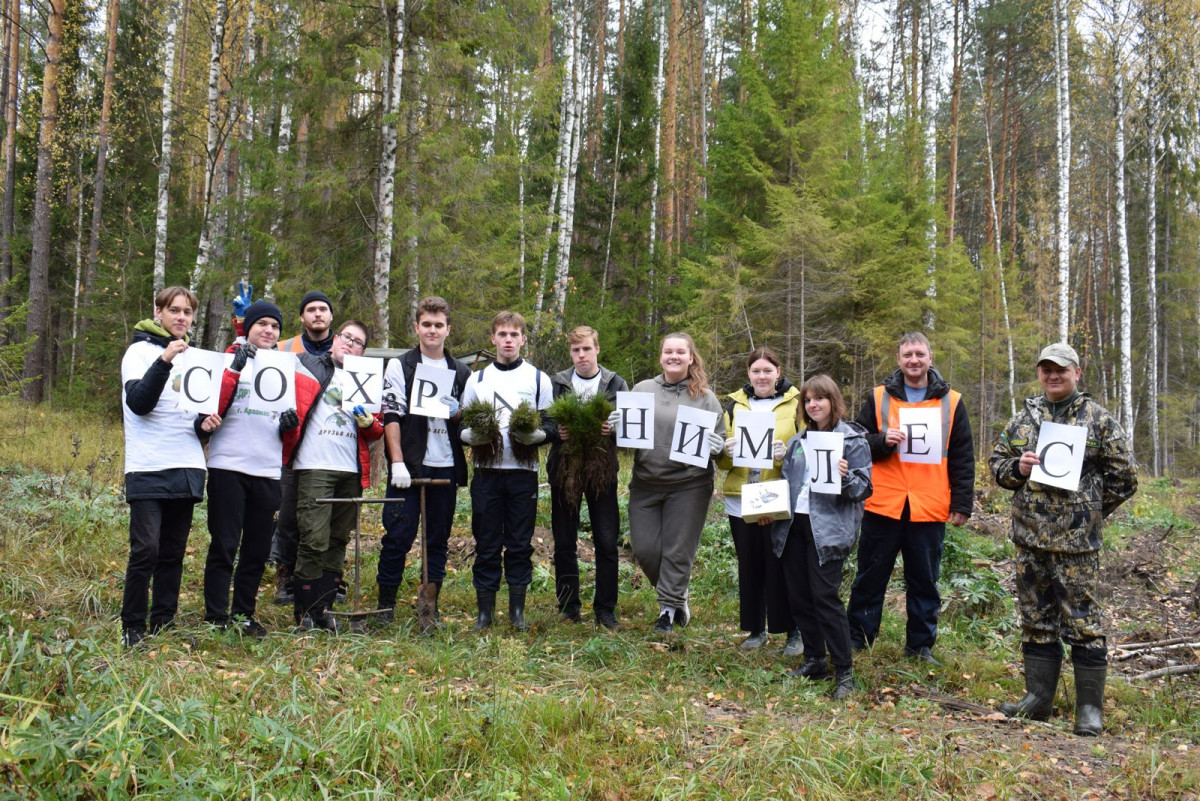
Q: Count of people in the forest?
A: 12